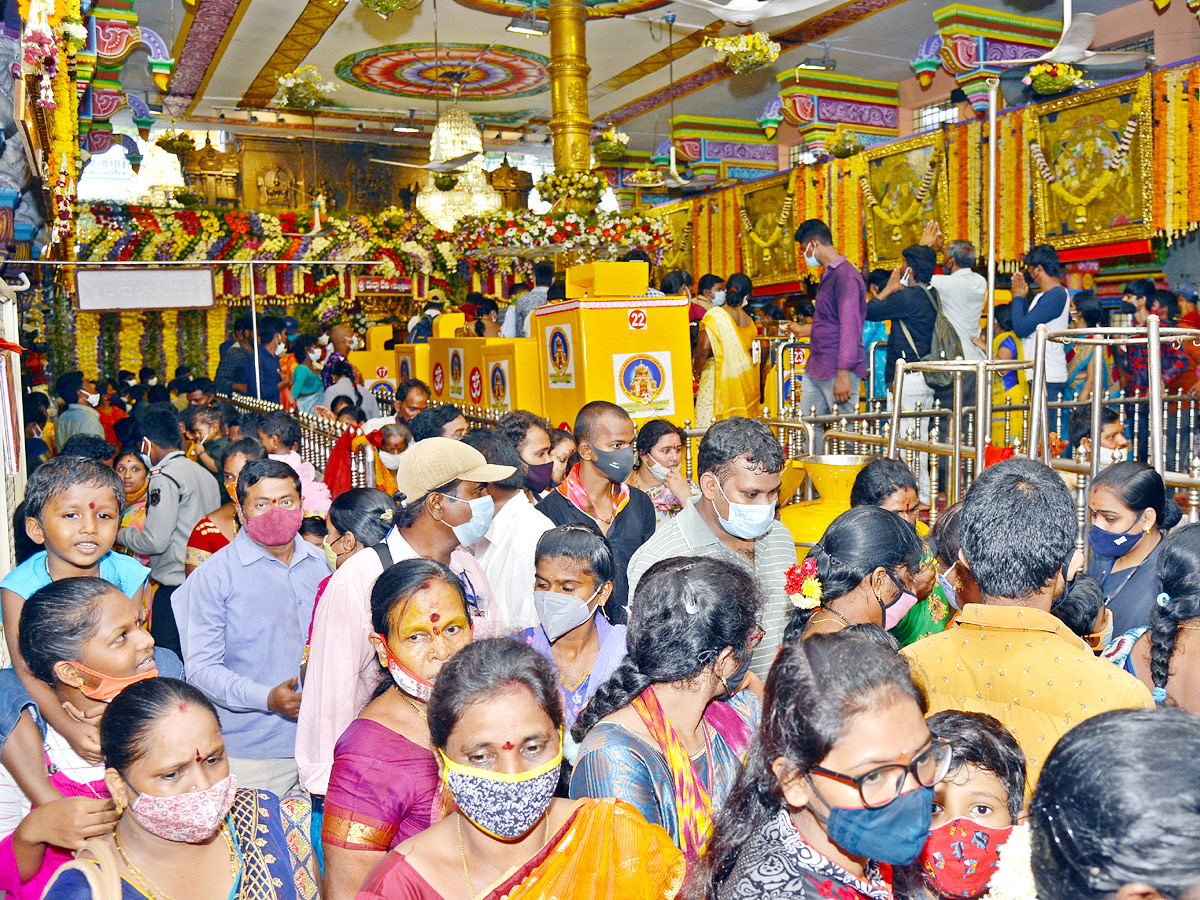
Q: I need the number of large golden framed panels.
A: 4